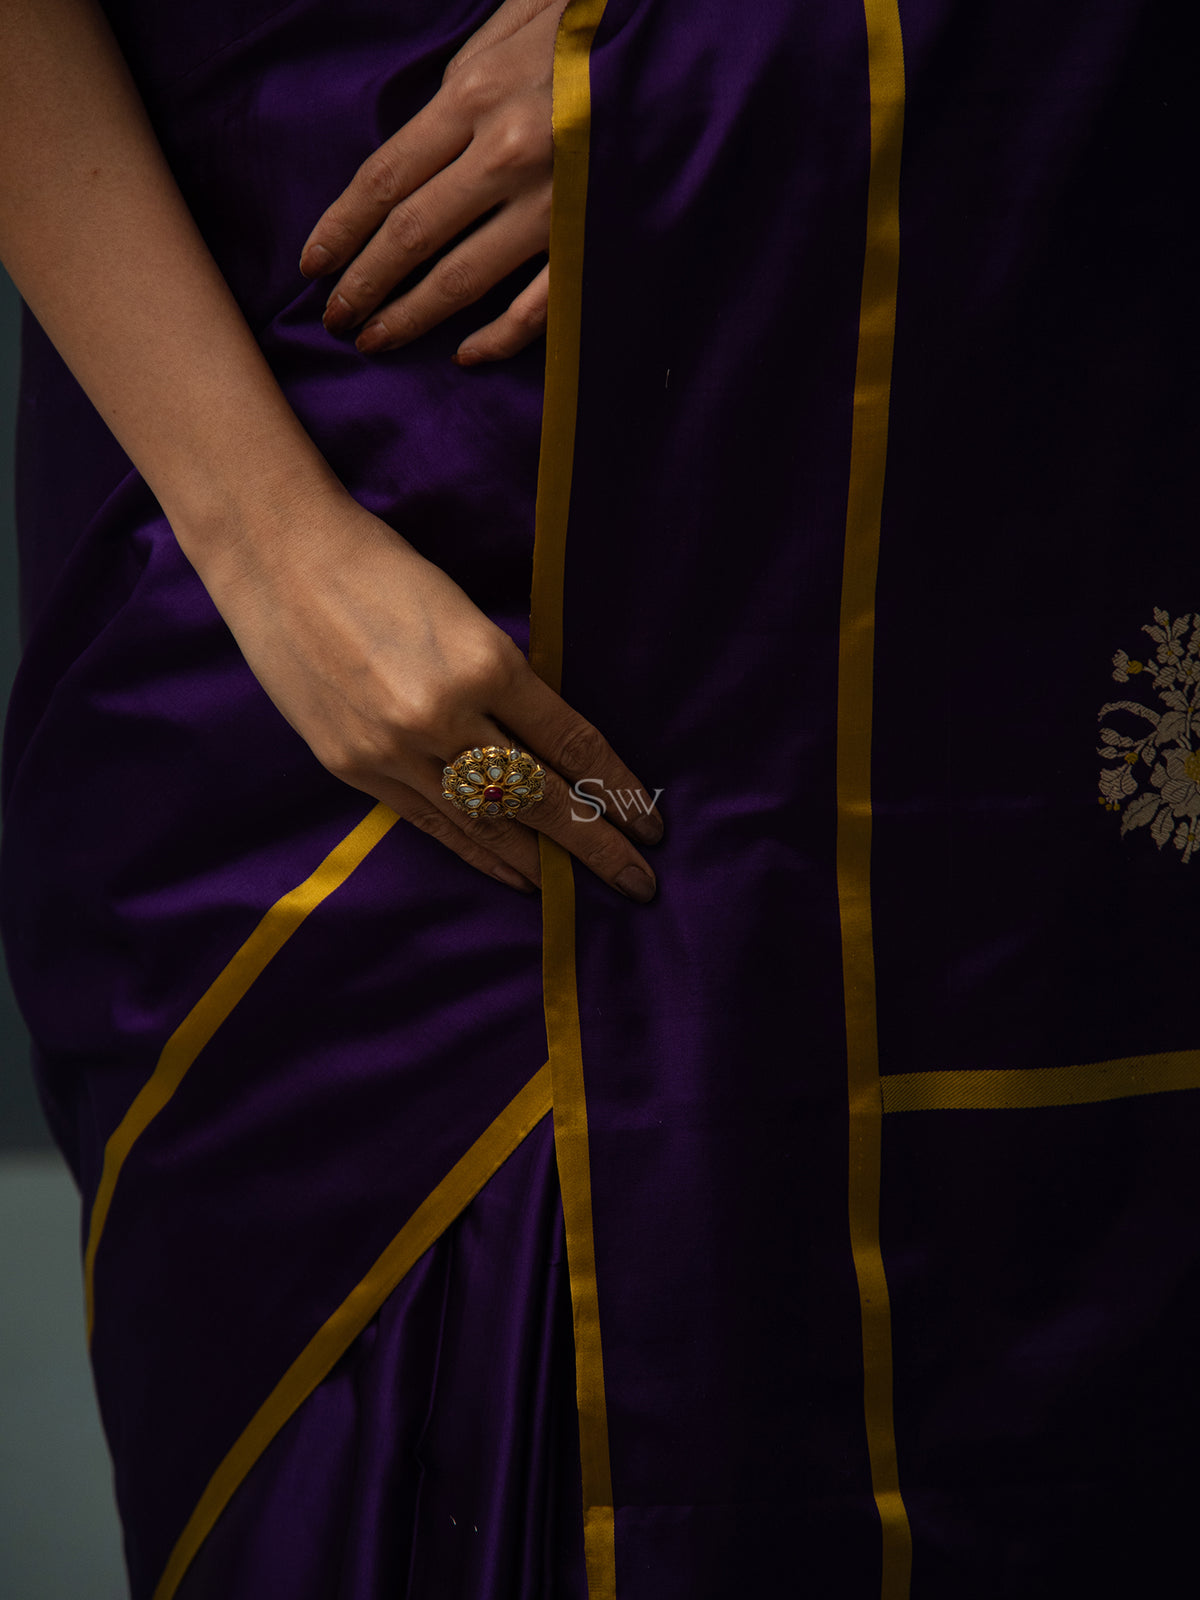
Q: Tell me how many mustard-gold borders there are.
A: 5